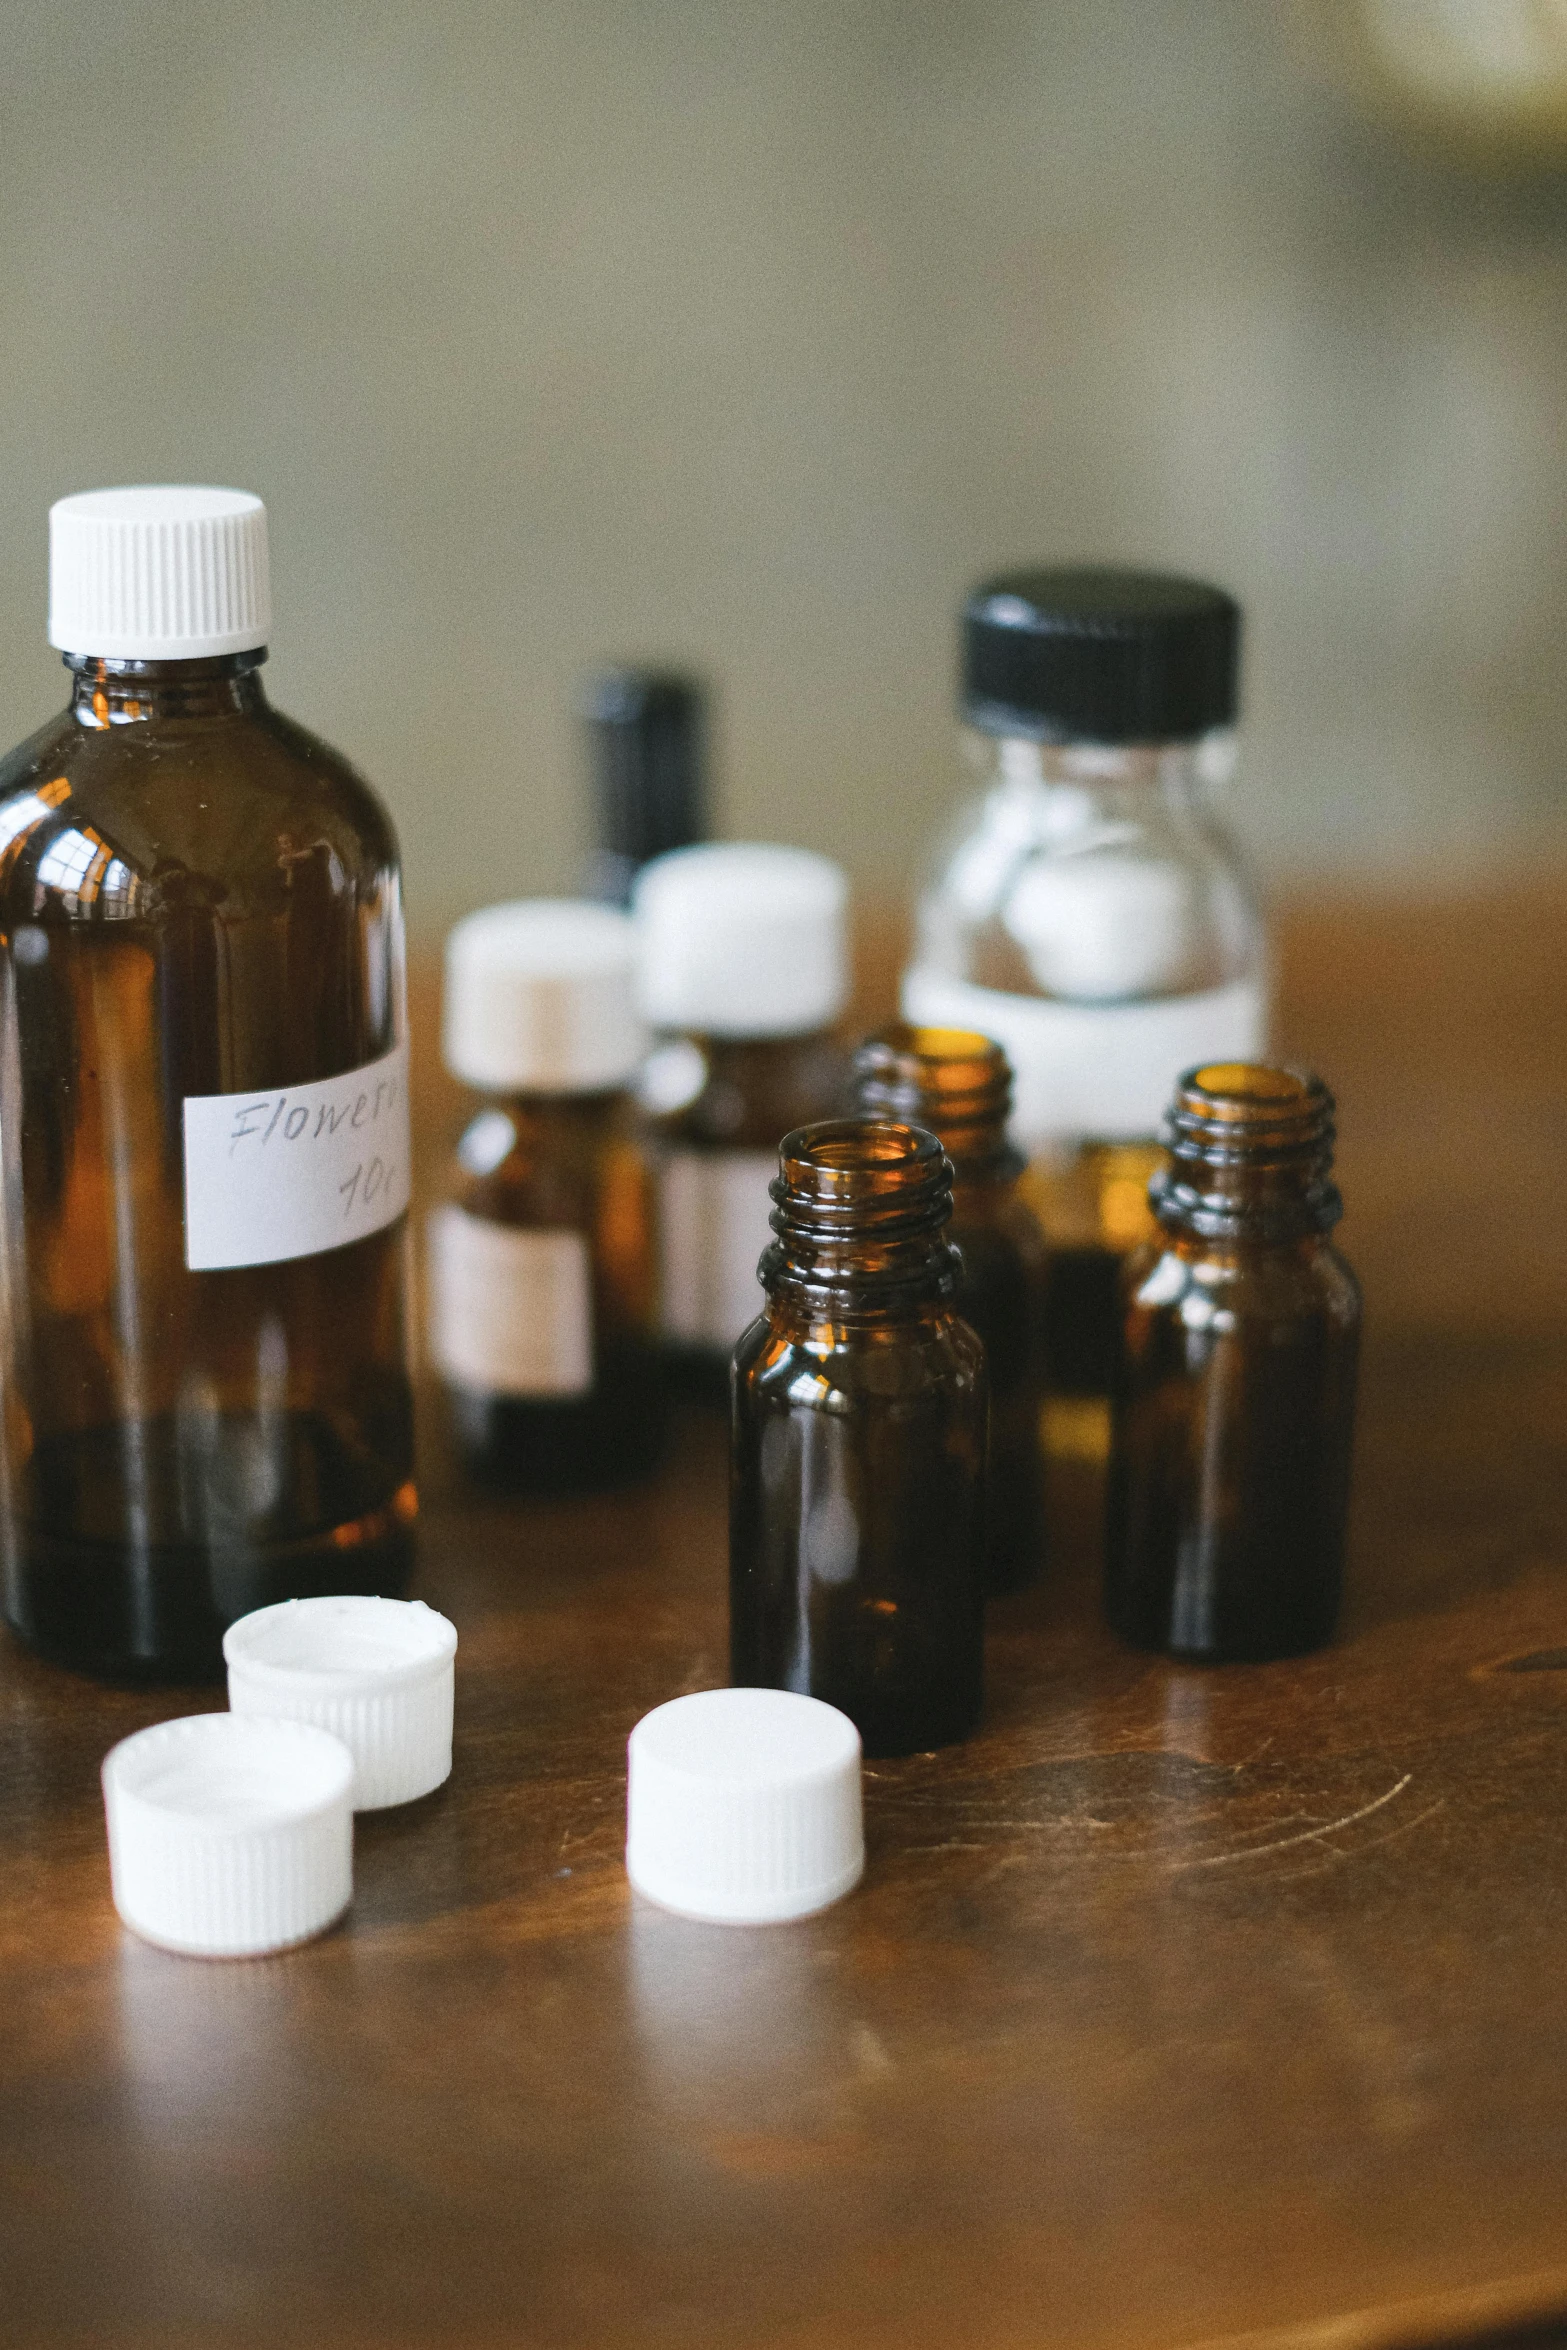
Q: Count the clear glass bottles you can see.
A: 1